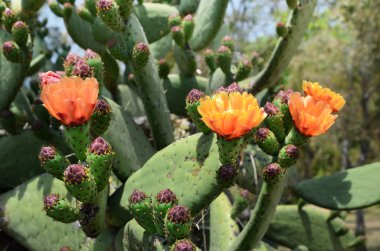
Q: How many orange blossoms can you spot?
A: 4